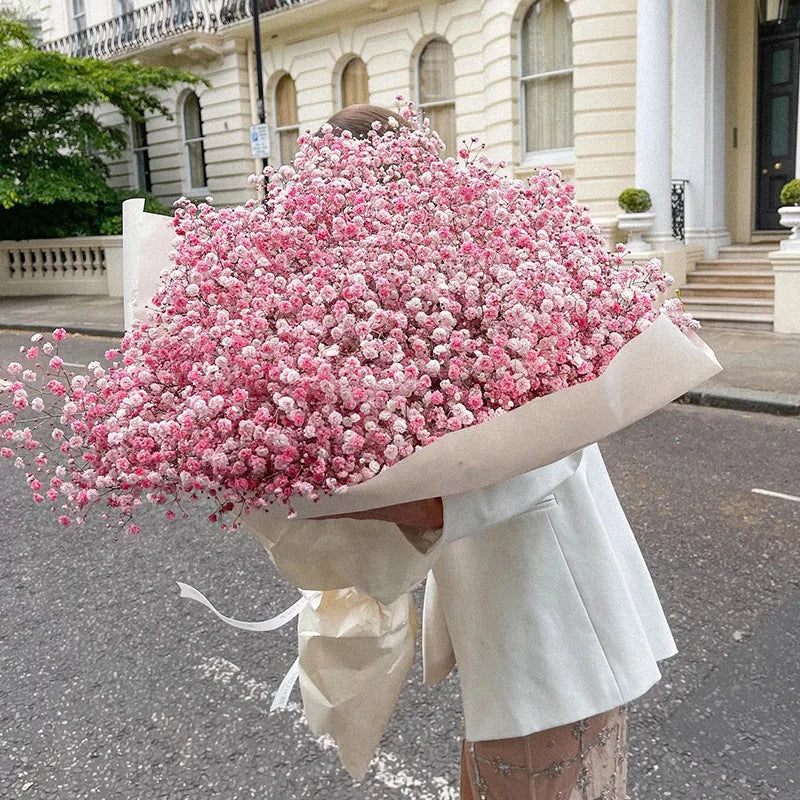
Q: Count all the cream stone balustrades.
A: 1